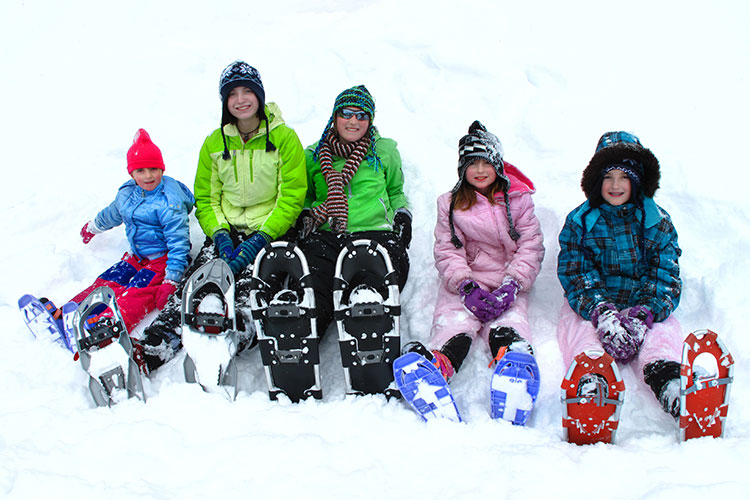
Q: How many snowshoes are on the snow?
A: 10